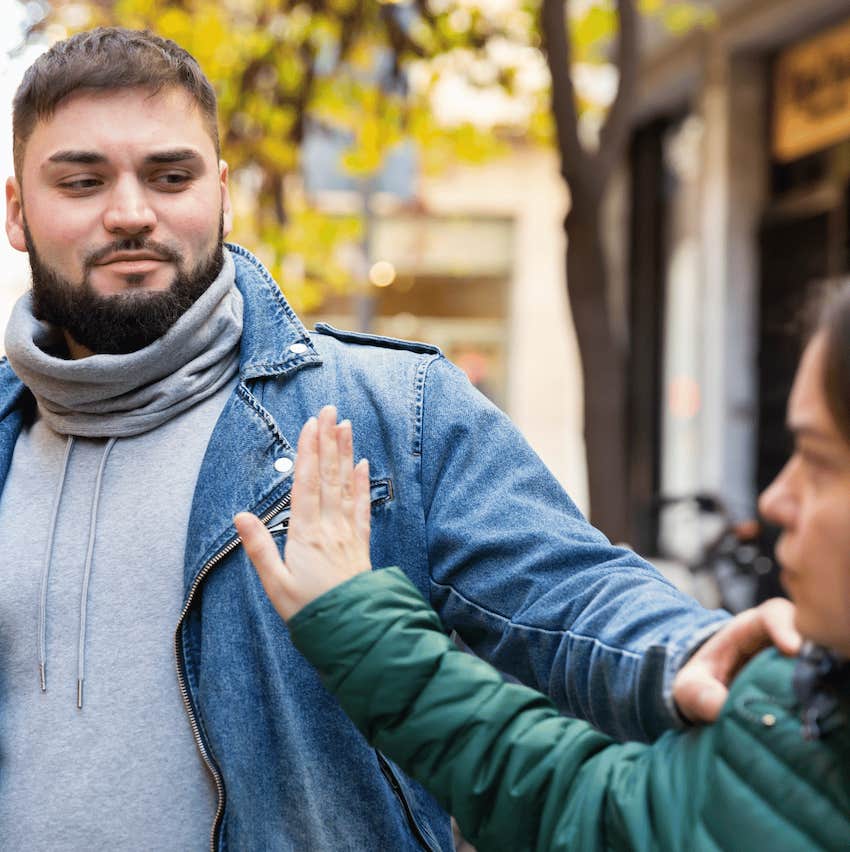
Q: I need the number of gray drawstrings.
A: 2